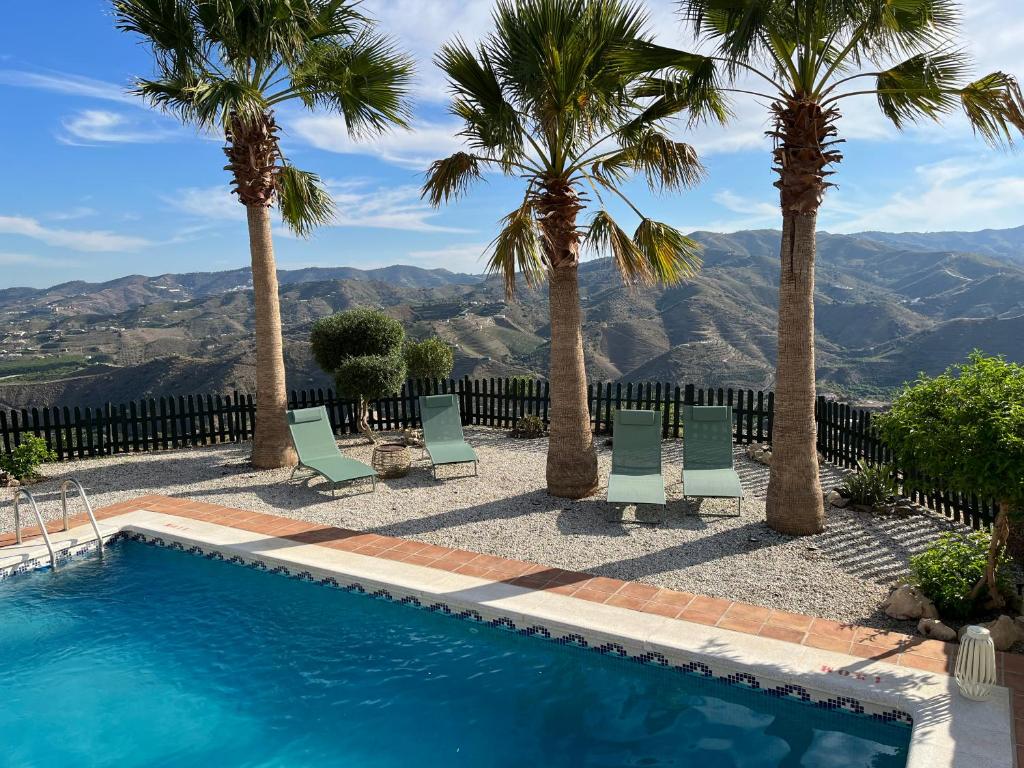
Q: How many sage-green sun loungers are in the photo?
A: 4